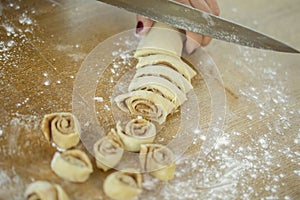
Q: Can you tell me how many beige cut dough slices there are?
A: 11